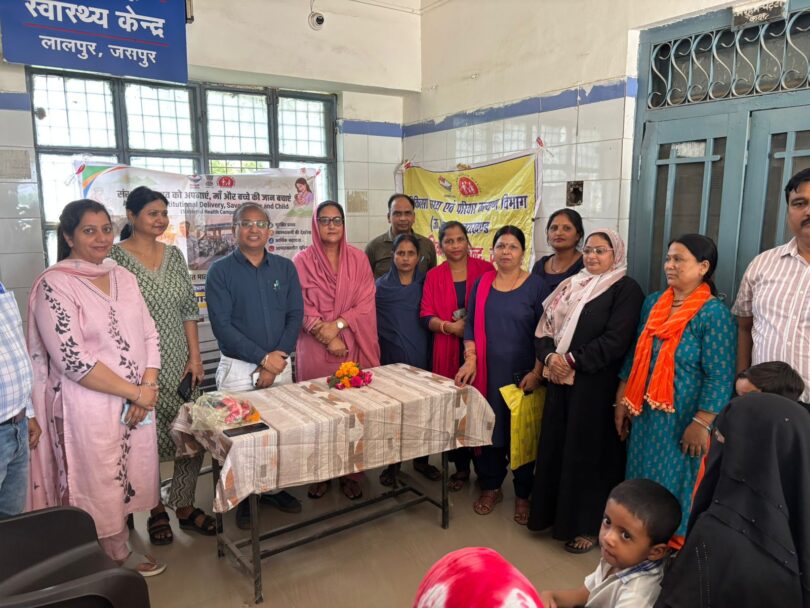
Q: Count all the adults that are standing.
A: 13